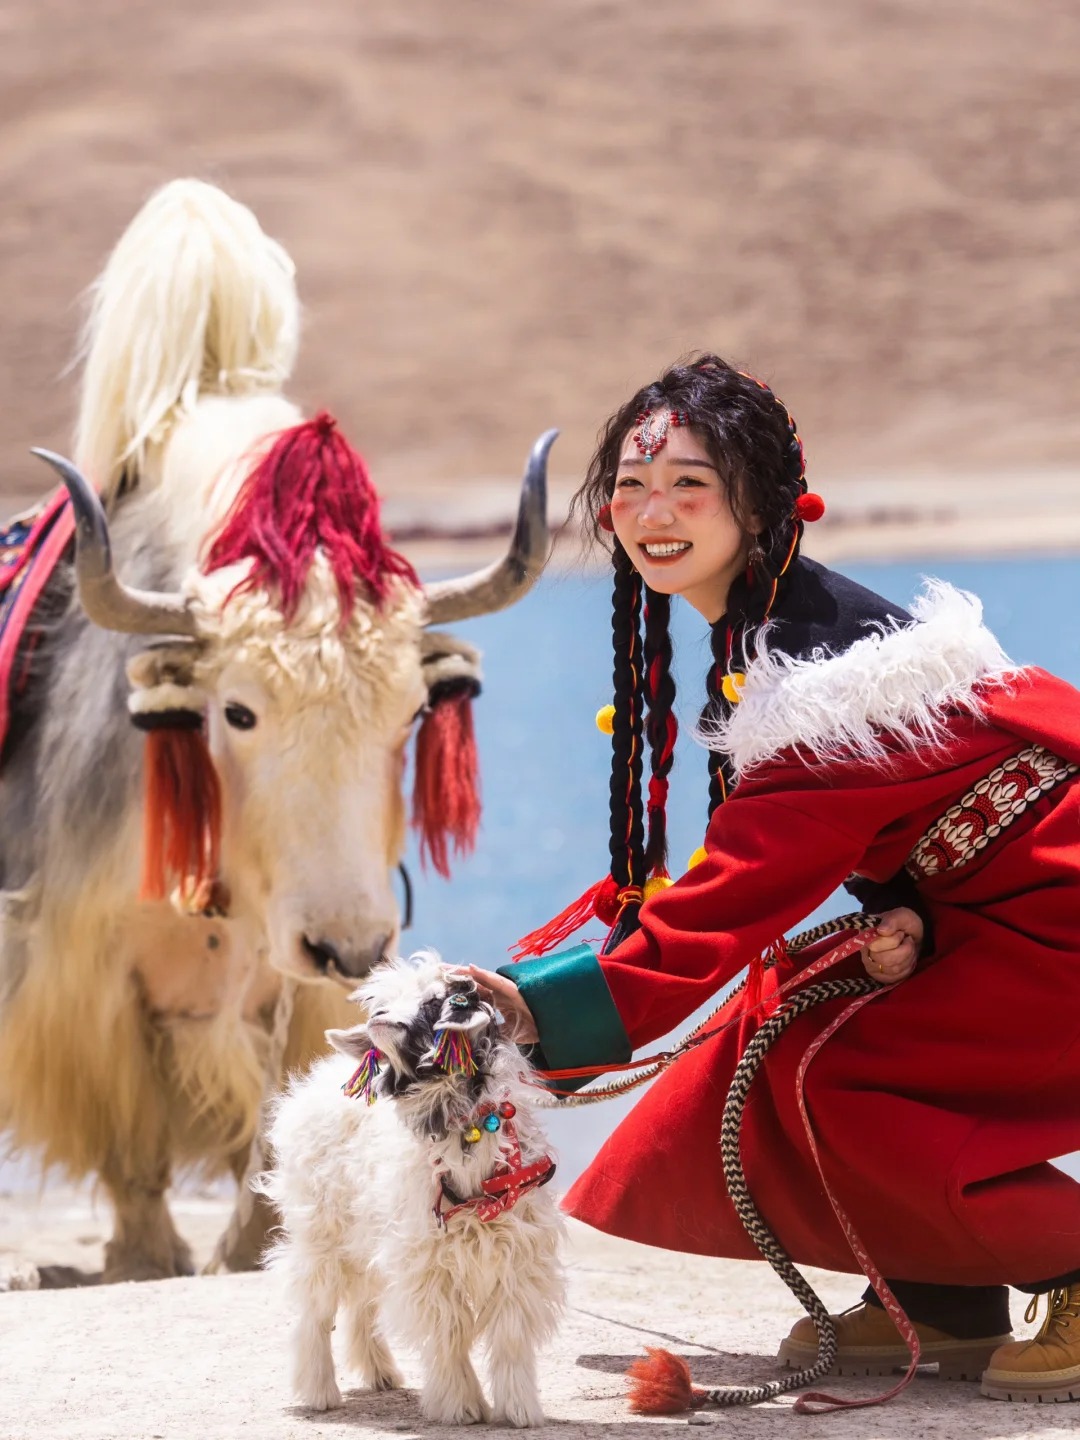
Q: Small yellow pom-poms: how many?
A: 4